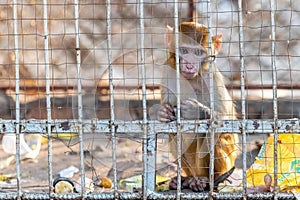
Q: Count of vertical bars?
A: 9